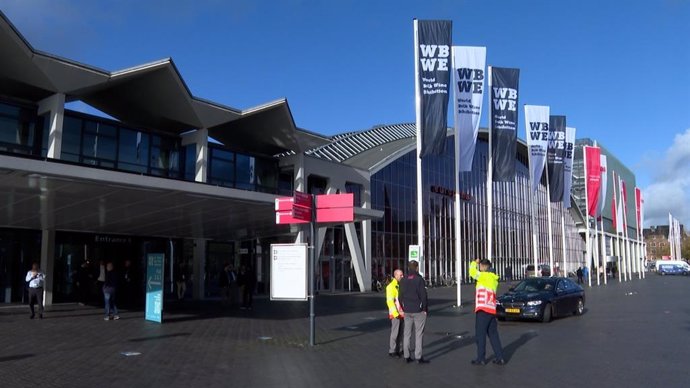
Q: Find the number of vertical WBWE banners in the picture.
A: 6